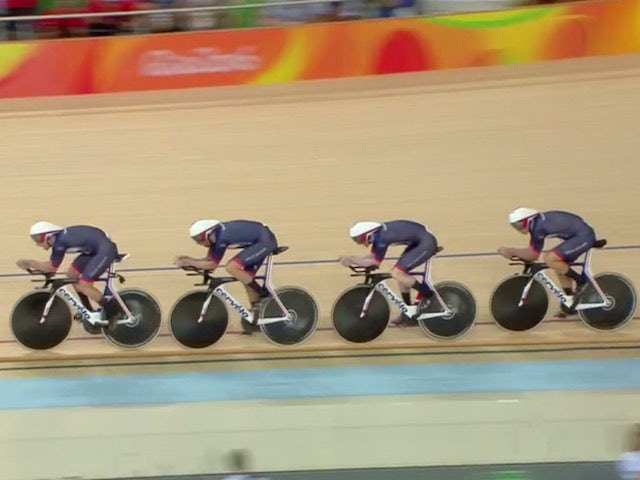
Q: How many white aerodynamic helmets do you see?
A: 4